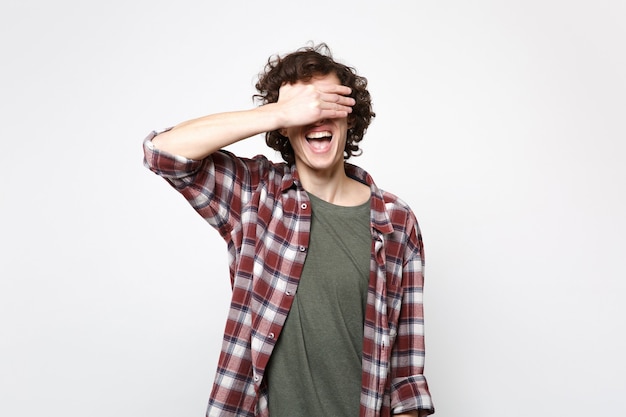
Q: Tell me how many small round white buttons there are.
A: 5